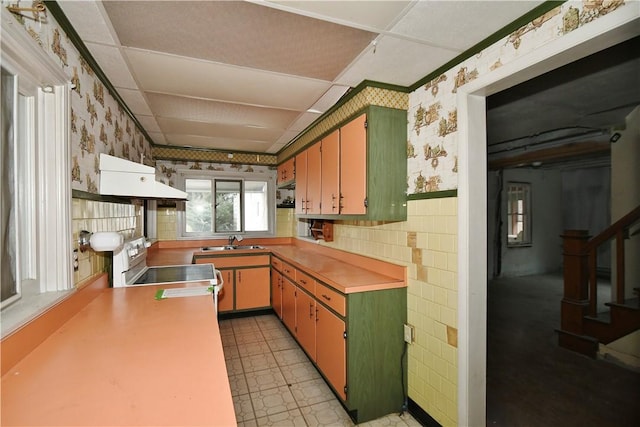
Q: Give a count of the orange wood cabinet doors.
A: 12